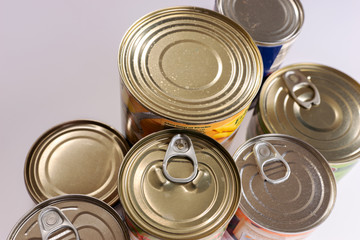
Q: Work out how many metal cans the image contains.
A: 7